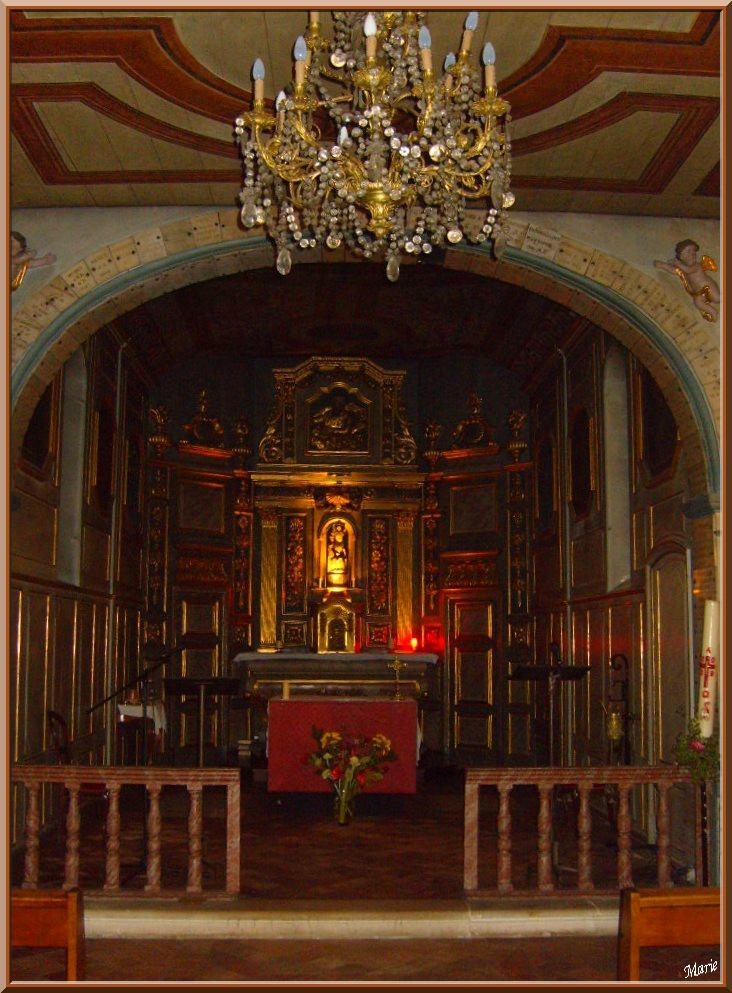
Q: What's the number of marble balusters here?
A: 10